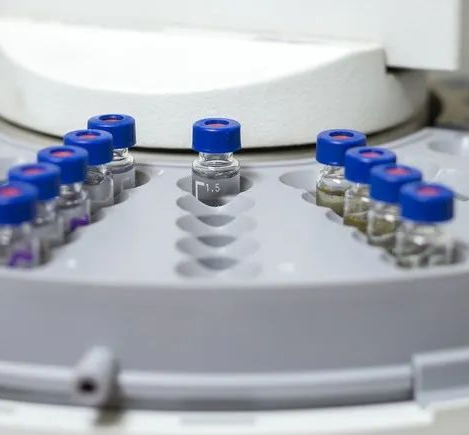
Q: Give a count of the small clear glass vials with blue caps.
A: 10